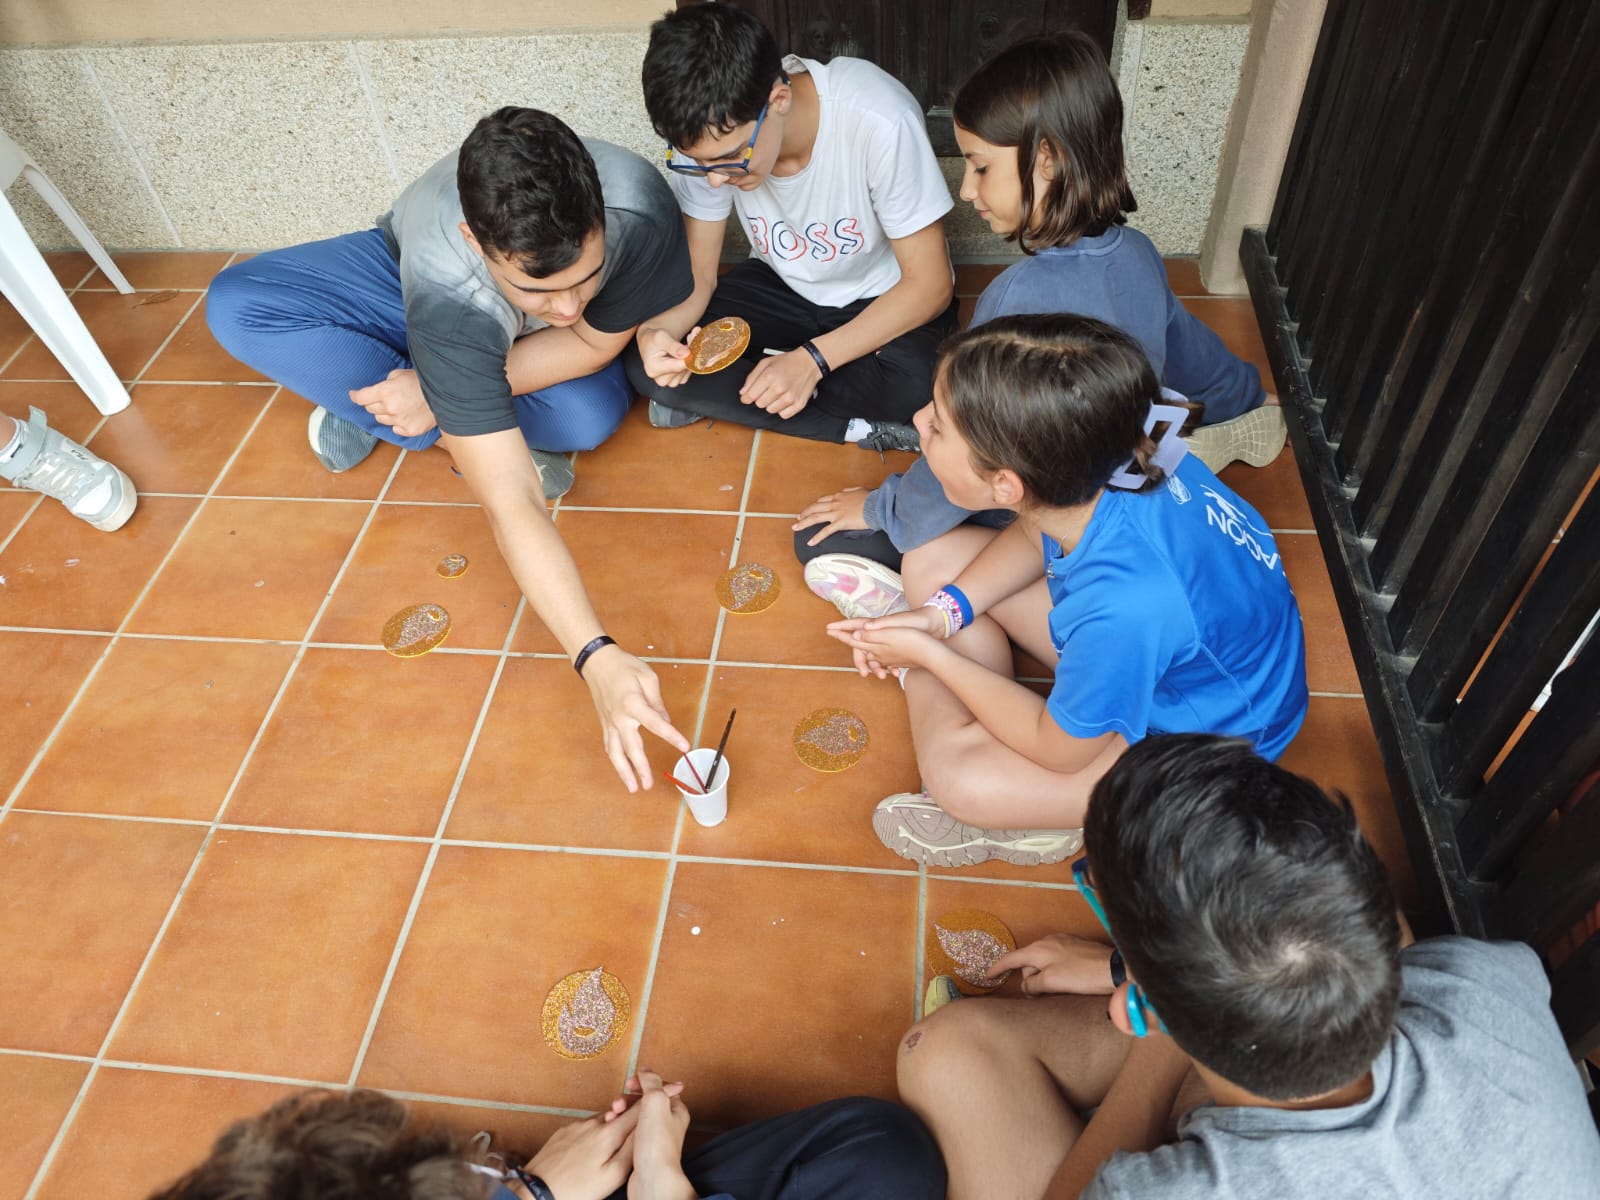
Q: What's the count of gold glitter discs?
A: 7